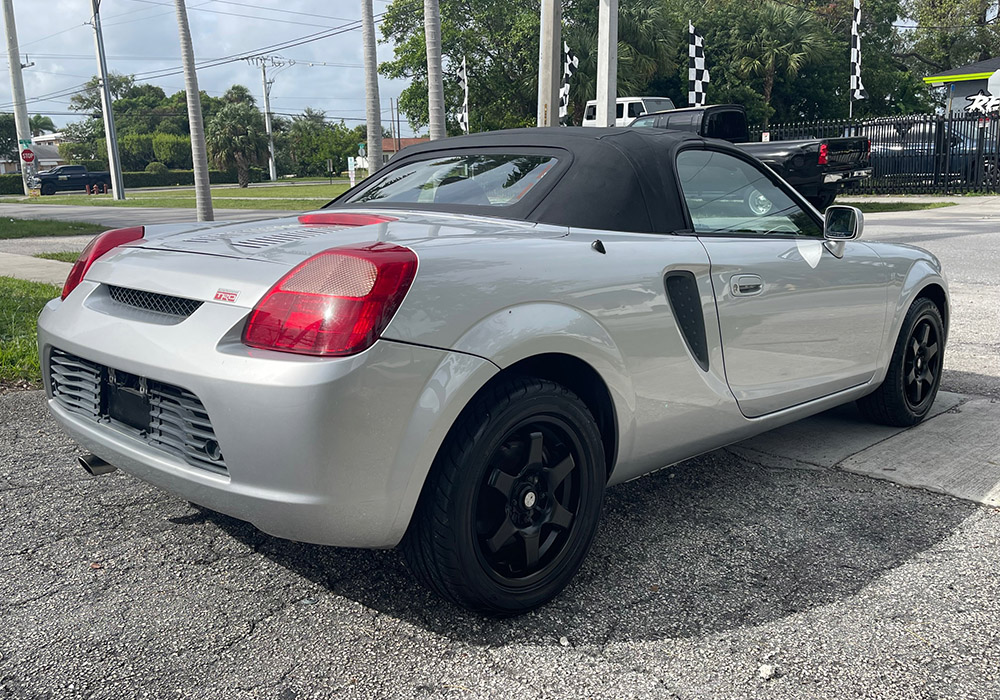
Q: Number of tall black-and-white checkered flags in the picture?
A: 4